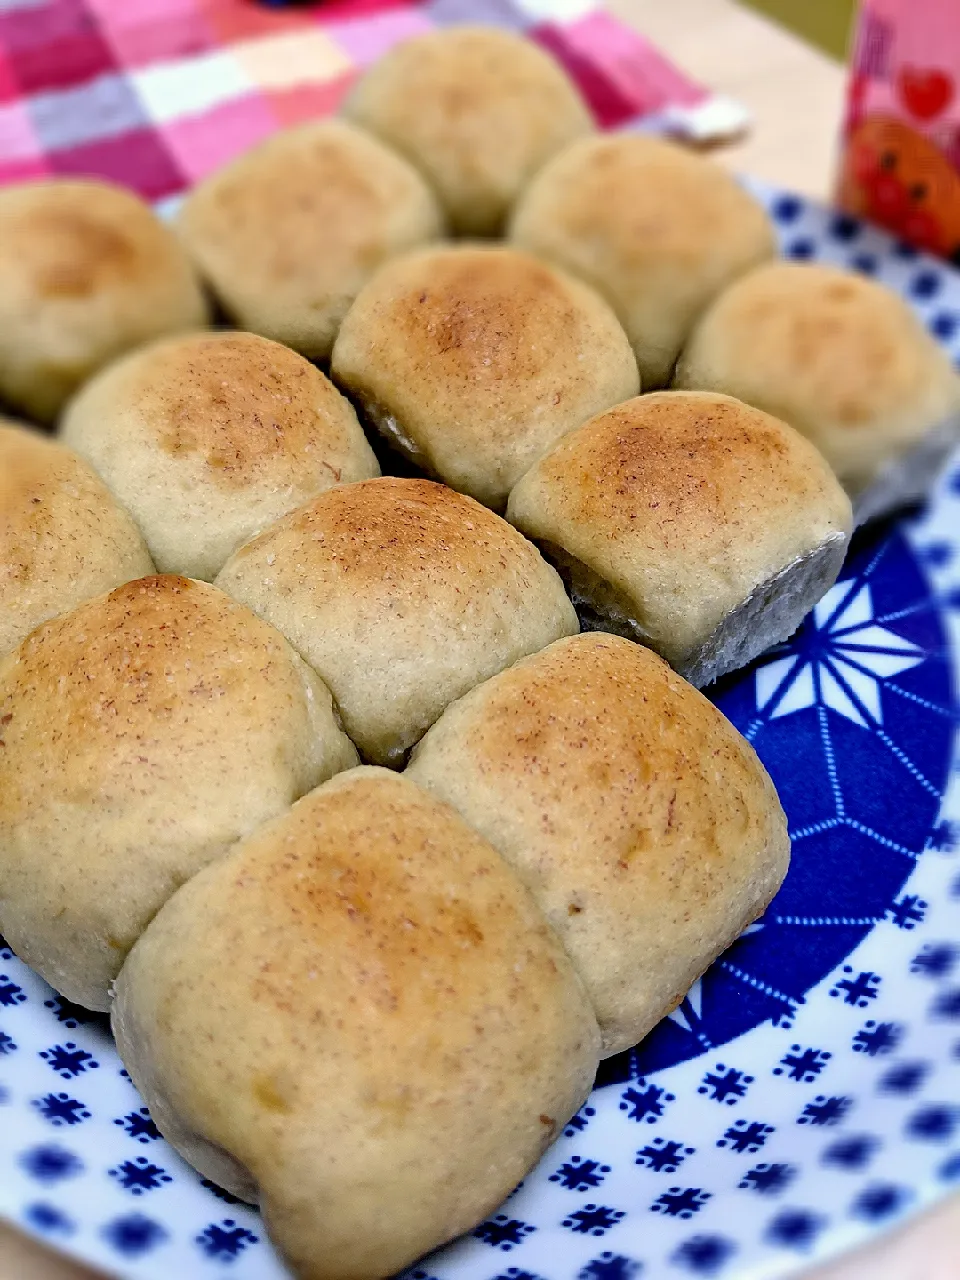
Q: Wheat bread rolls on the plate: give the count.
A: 13